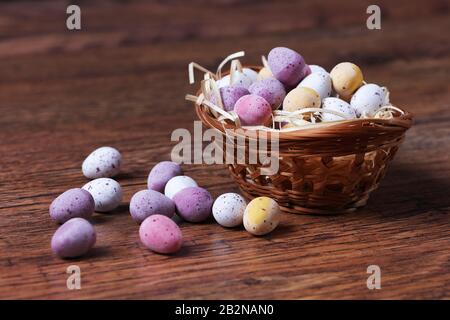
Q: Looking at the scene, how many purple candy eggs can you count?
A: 8